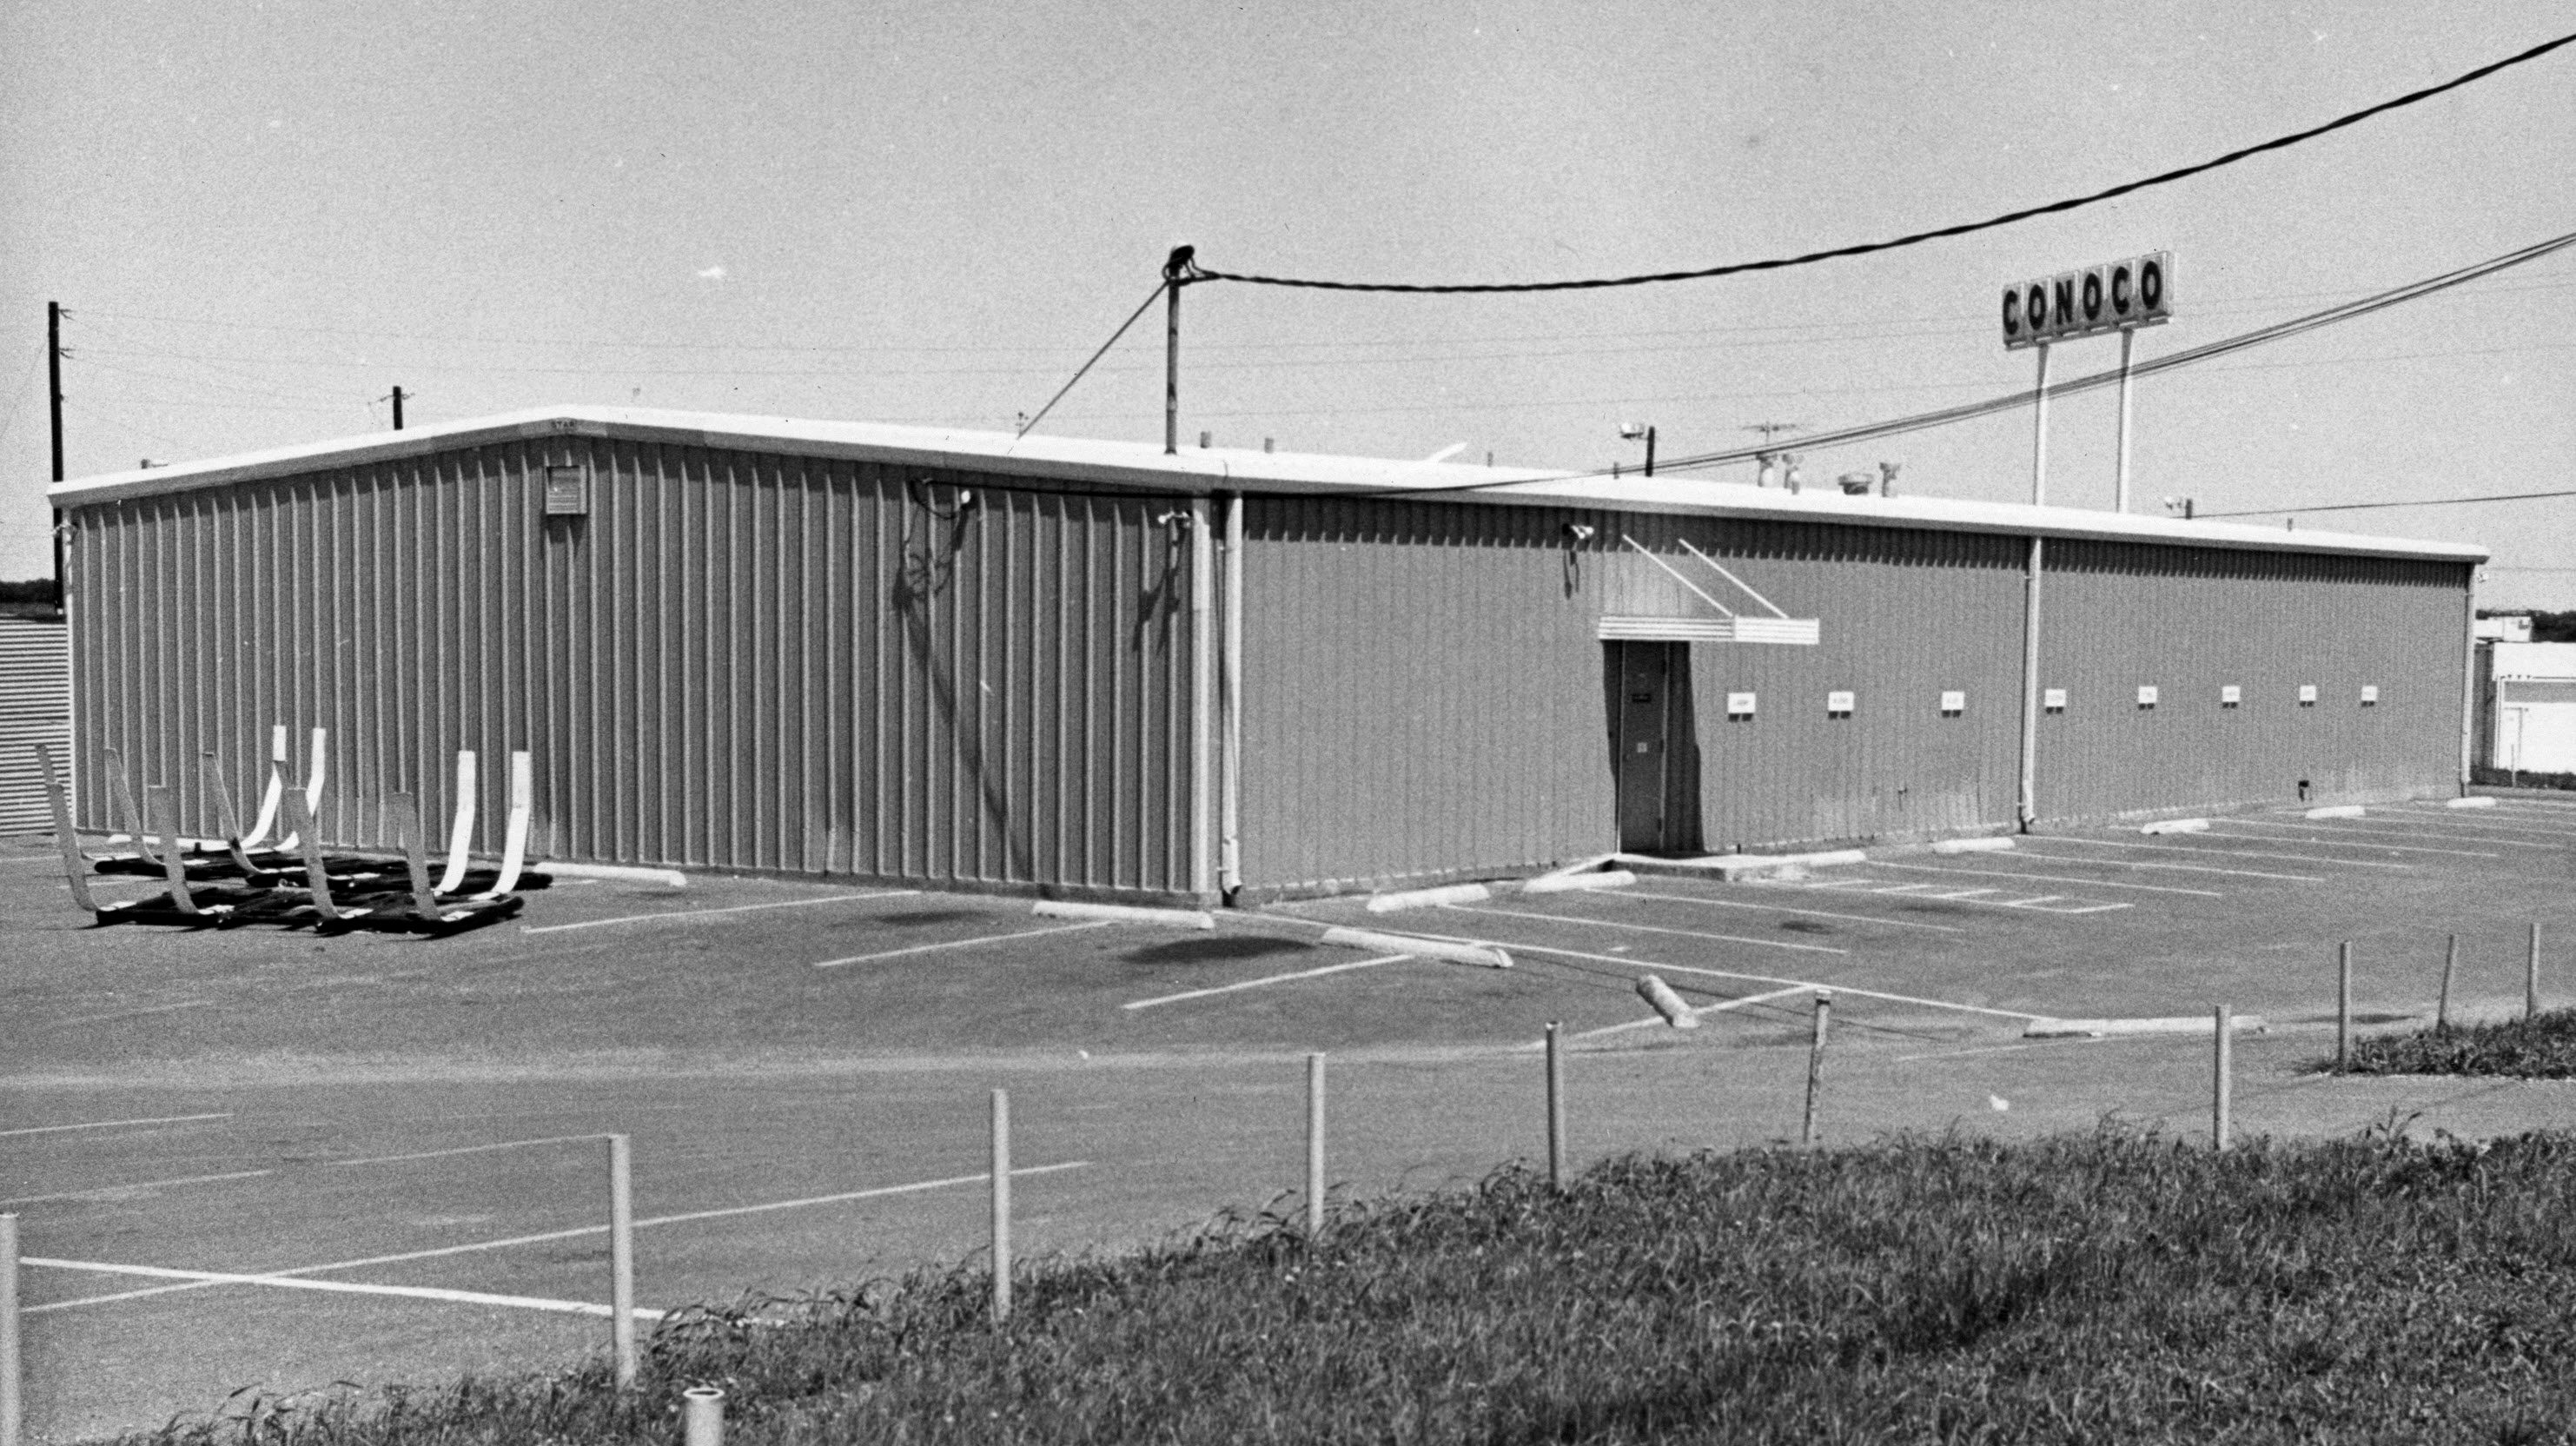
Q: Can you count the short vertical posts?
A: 11